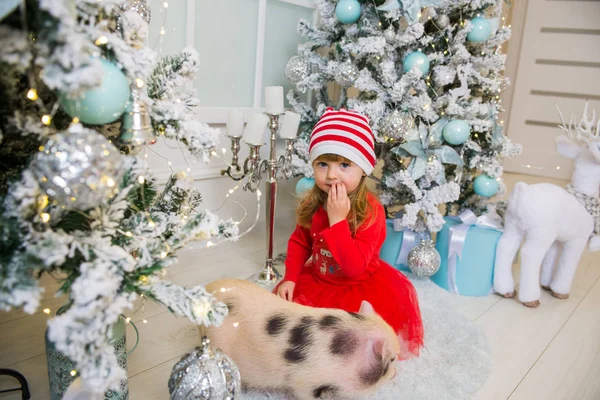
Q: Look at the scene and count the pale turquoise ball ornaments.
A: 7